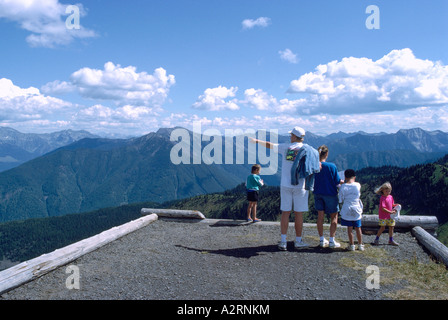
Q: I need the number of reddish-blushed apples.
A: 0